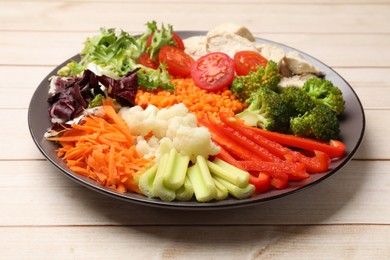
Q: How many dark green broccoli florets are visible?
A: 5